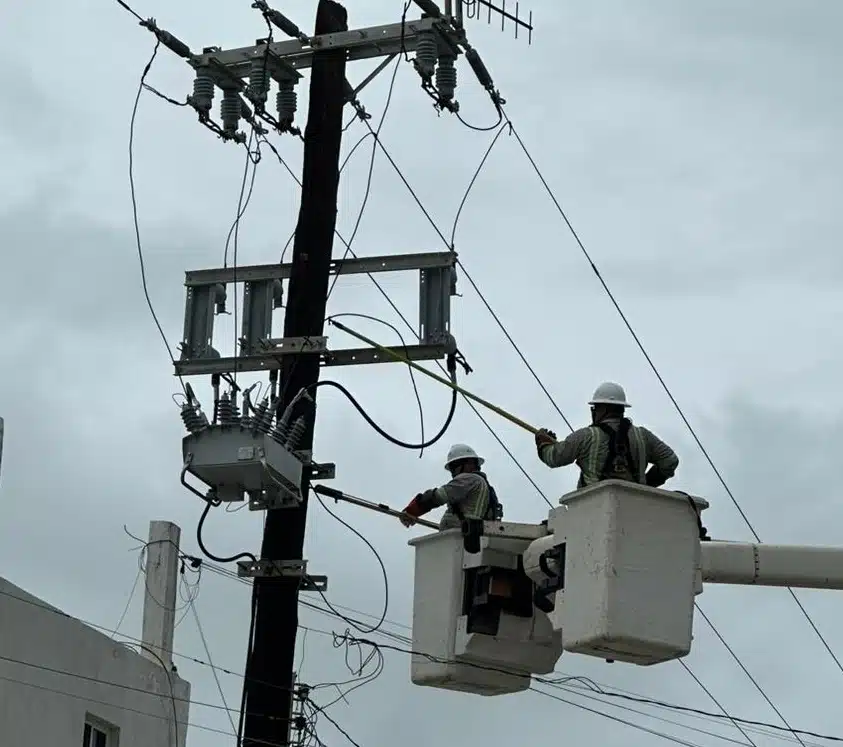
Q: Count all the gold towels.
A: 0